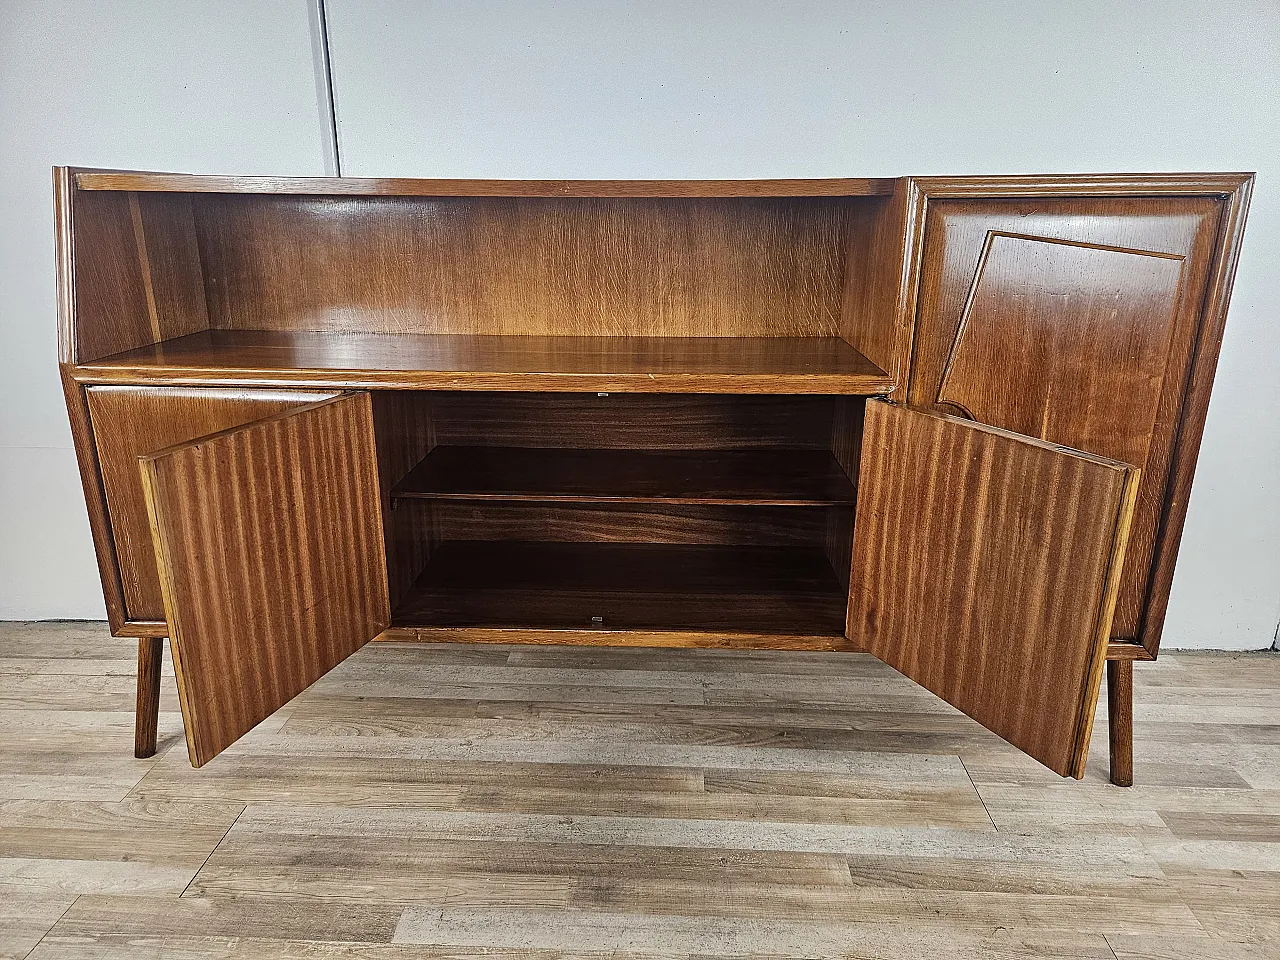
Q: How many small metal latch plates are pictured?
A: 2